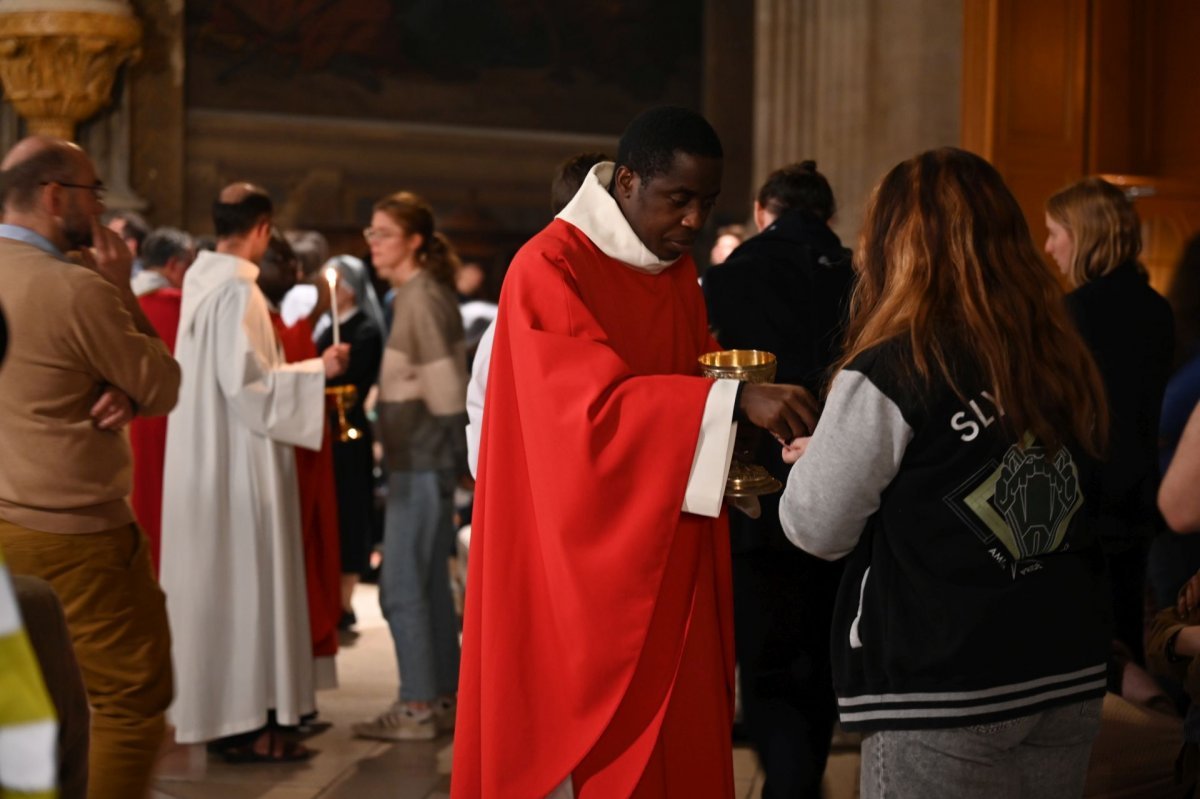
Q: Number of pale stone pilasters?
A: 1